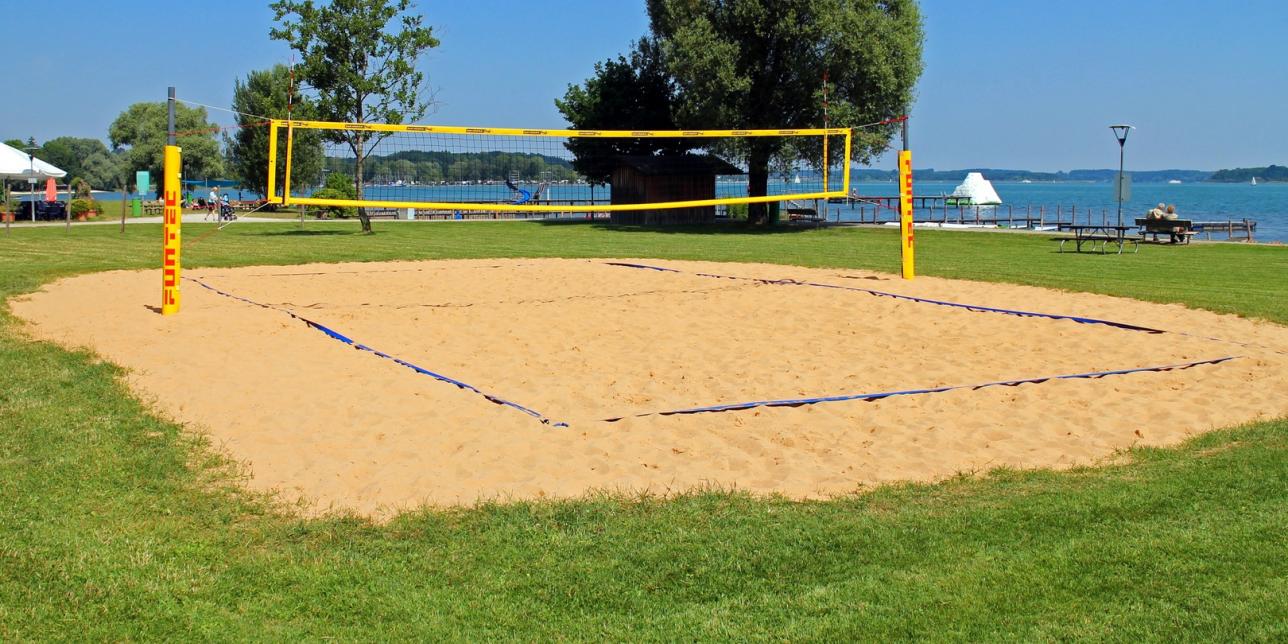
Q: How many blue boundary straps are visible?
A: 3